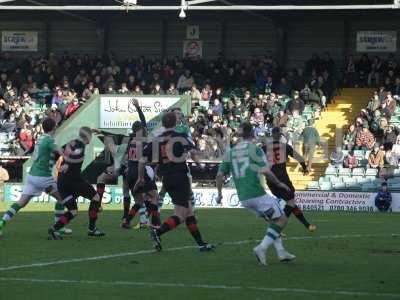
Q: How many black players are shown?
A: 5